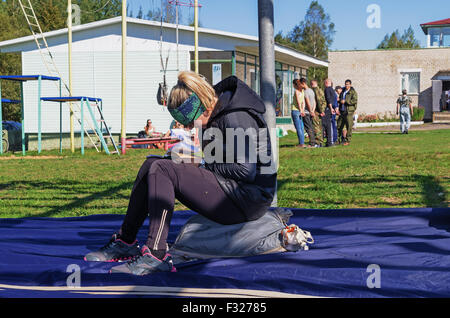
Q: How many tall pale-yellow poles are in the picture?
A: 3